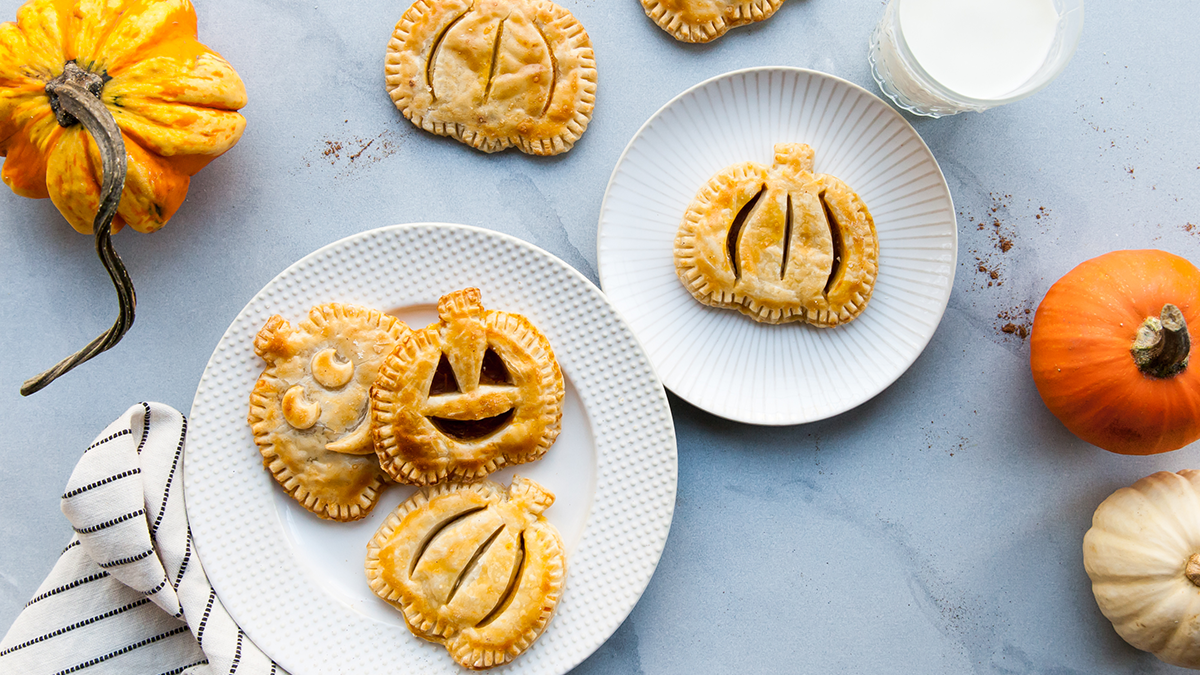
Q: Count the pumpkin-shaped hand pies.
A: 6